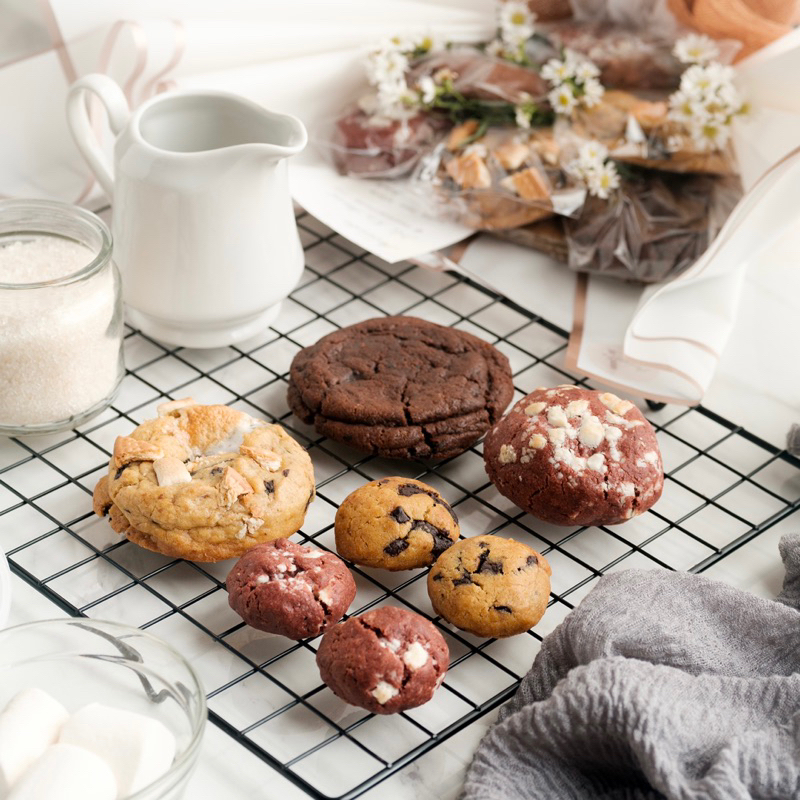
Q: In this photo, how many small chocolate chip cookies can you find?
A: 2